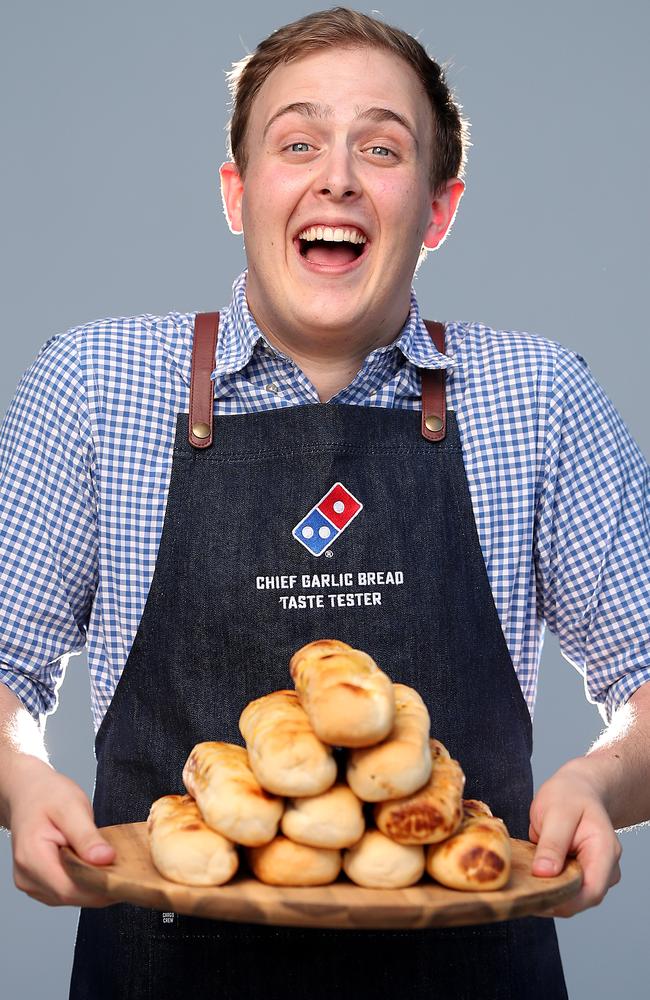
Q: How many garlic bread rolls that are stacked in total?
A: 10